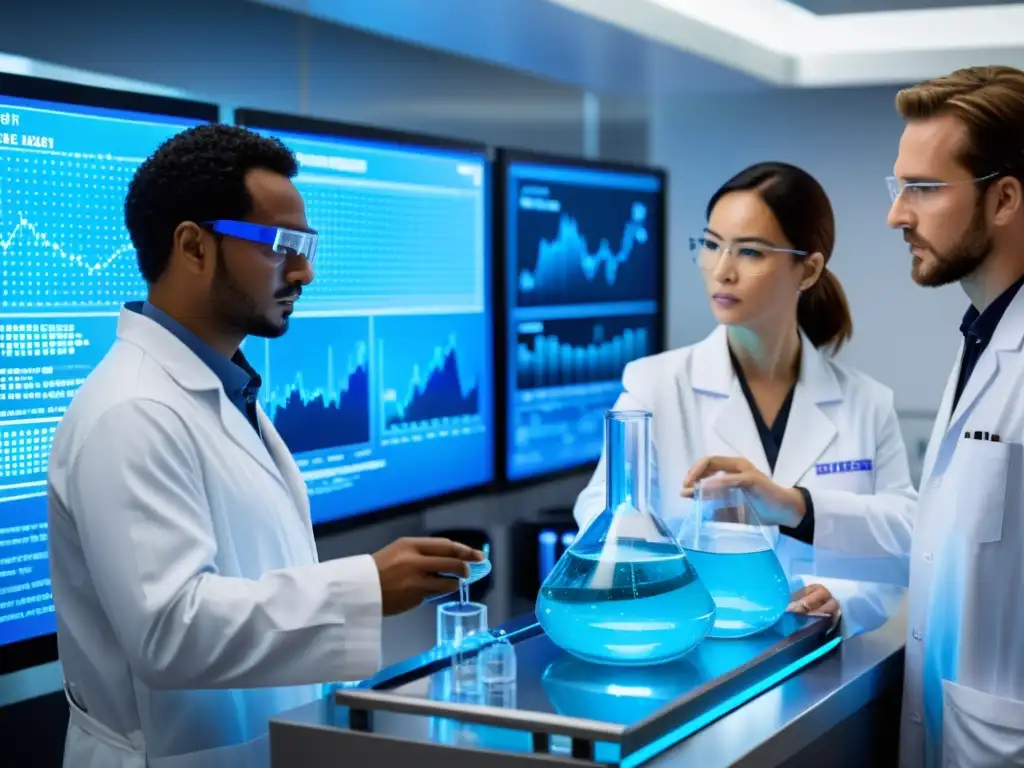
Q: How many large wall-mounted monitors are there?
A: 3